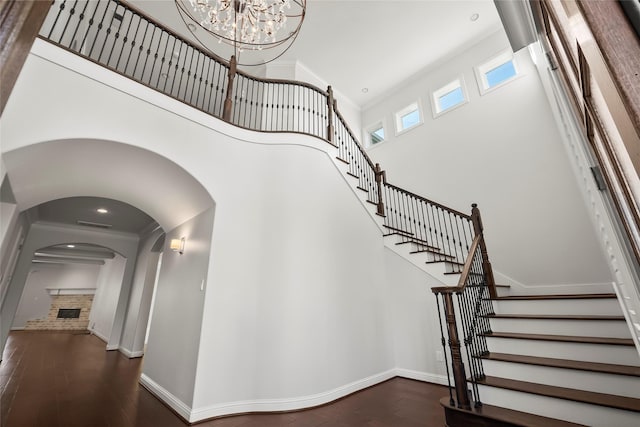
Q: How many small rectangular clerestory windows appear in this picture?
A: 4